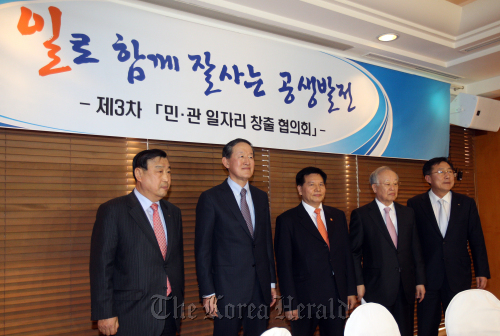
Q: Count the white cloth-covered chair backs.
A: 3